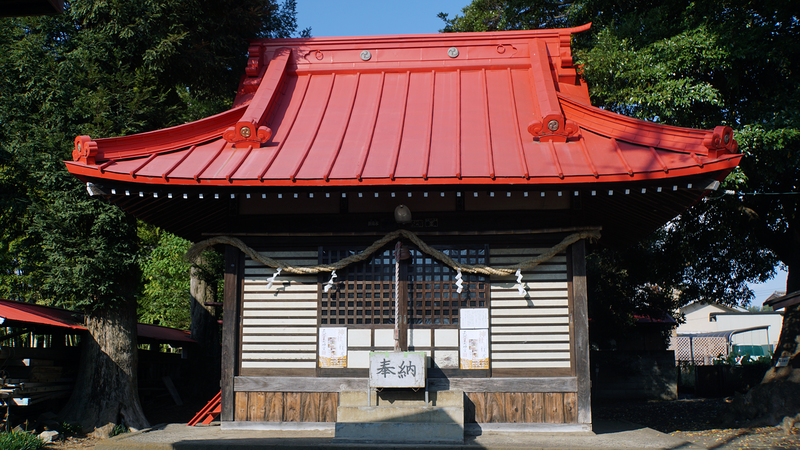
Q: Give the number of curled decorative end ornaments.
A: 4